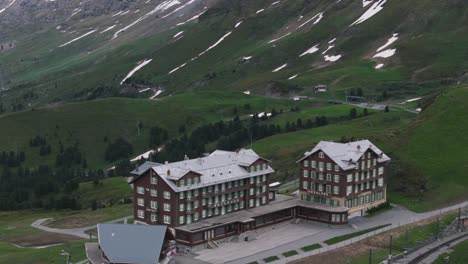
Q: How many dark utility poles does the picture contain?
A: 4